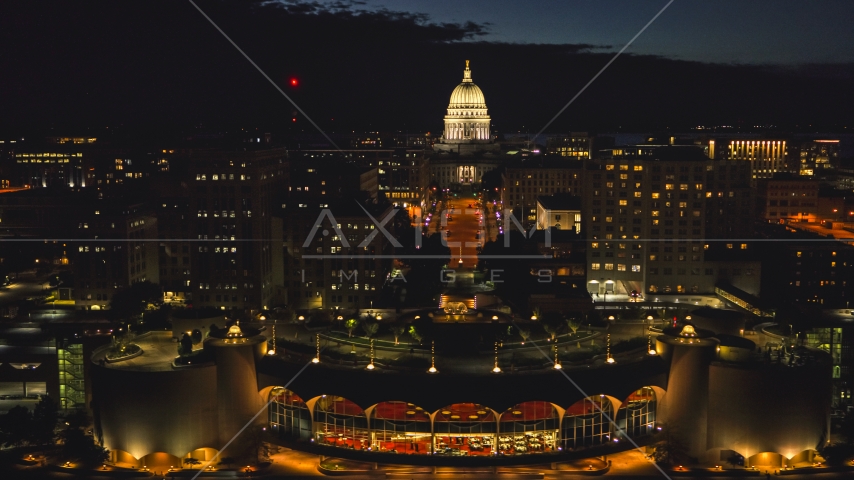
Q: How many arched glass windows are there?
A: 7